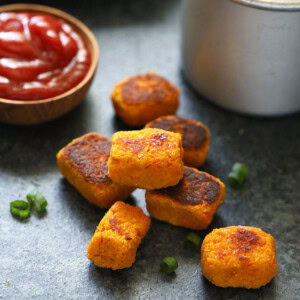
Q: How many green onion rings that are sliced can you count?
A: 5